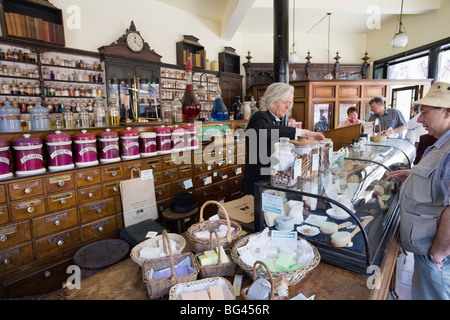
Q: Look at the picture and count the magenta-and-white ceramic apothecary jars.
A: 10